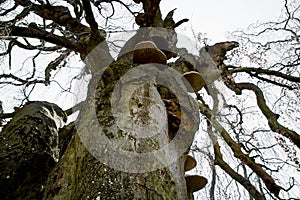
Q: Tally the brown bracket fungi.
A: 4